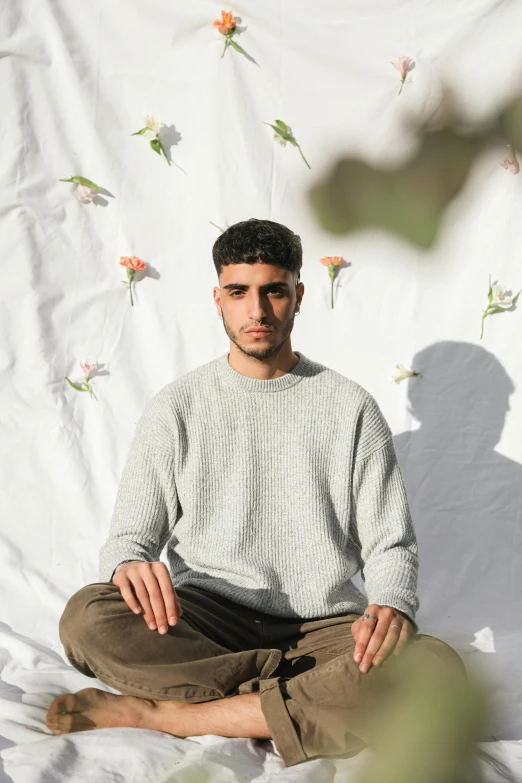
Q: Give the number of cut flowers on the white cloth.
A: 11